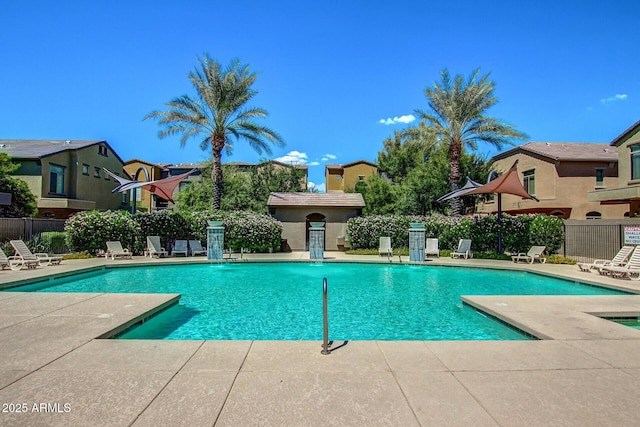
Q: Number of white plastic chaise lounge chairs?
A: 12